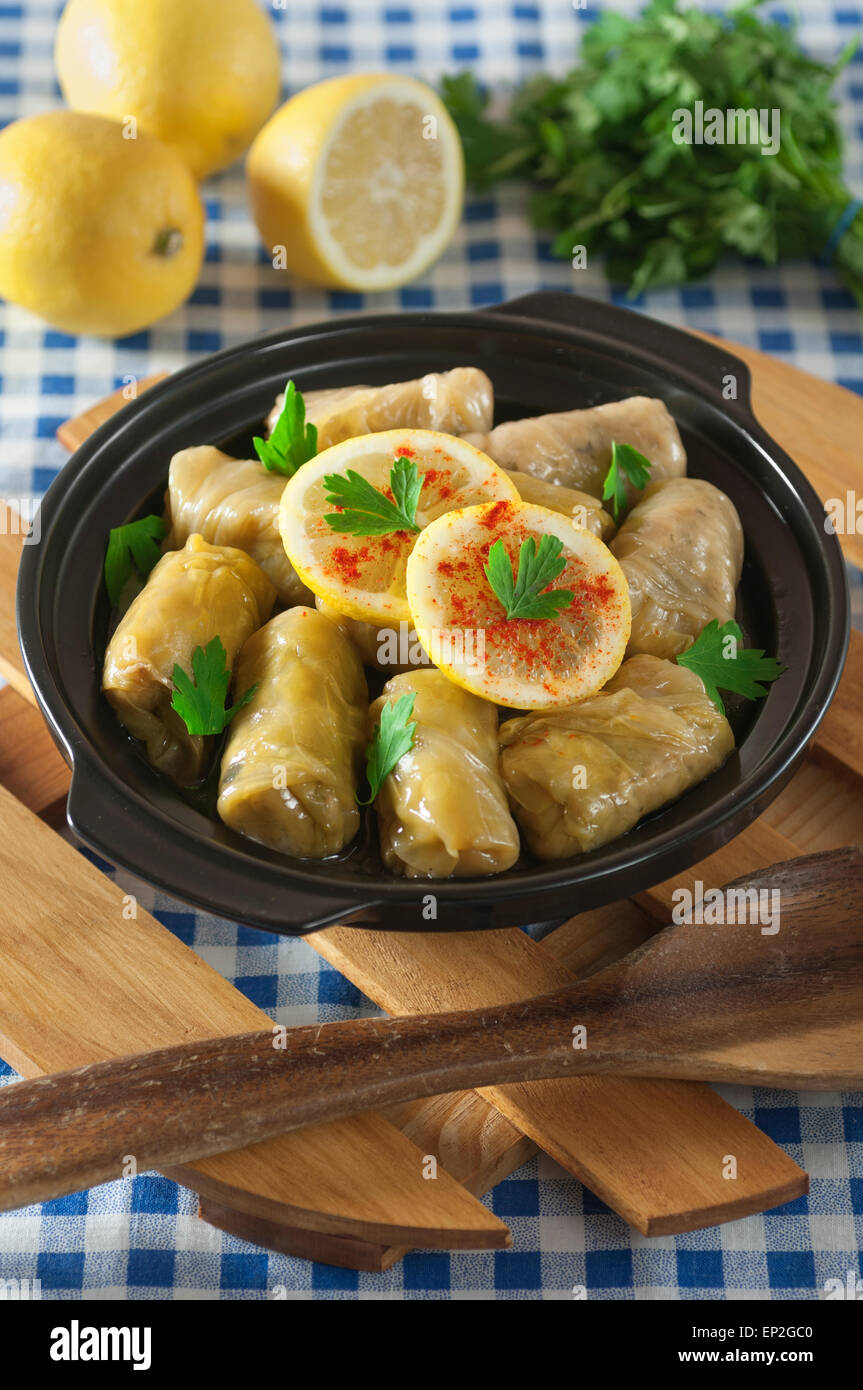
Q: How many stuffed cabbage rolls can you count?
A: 10